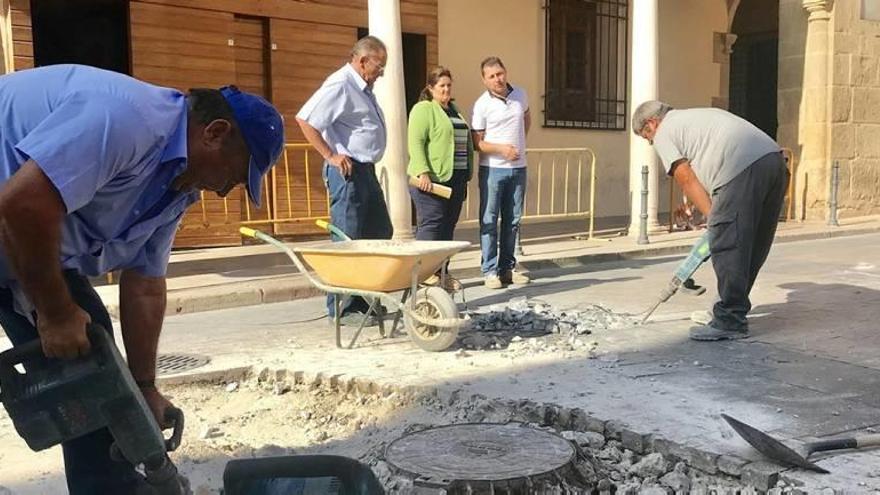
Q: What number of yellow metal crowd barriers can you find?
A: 3